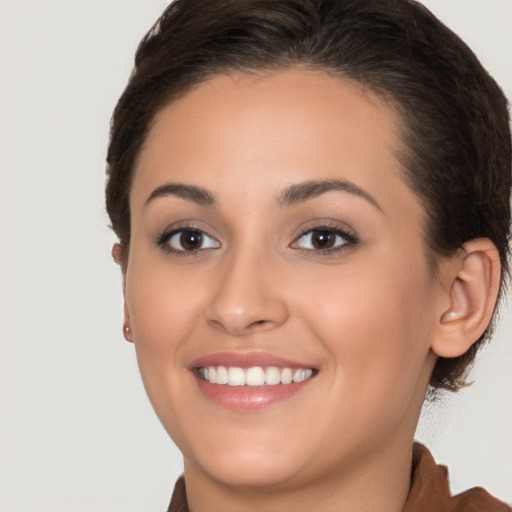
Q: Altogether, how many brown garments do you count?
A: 1